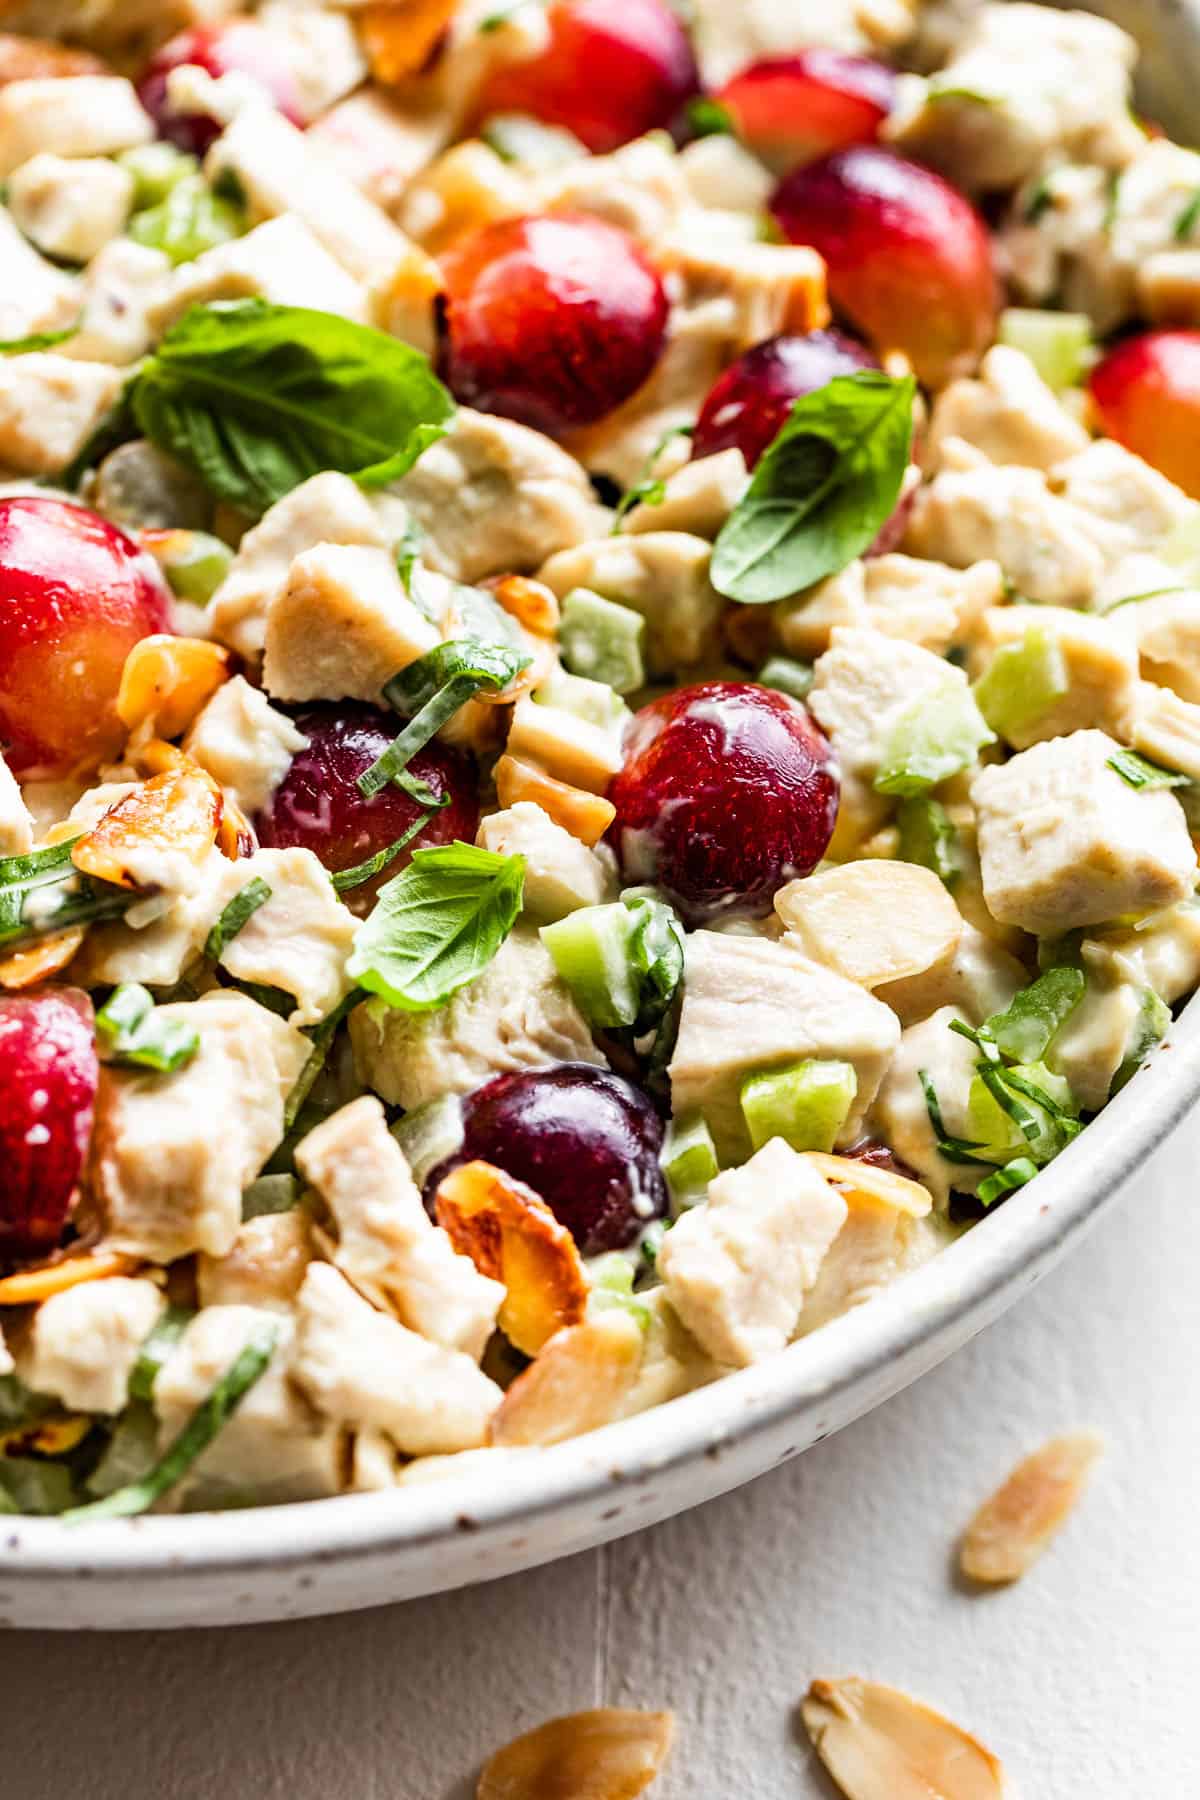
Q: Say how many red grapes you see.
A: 12